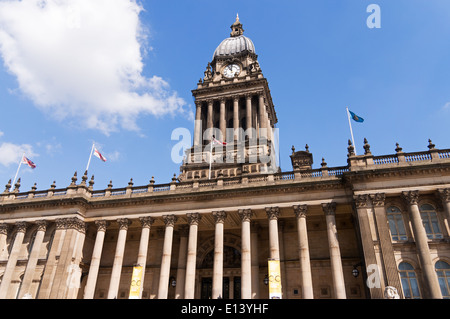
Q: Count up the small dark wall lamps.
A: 3